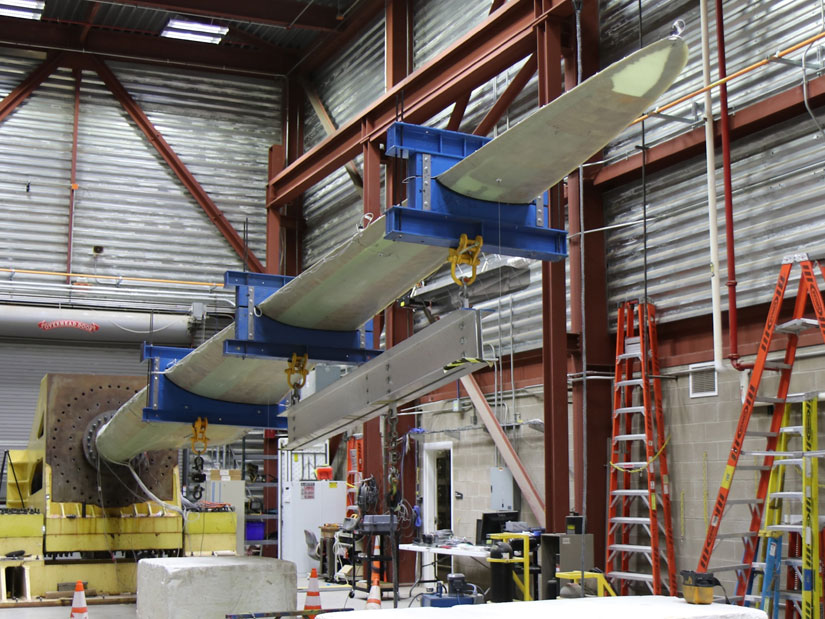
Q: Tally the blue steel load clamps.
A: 3